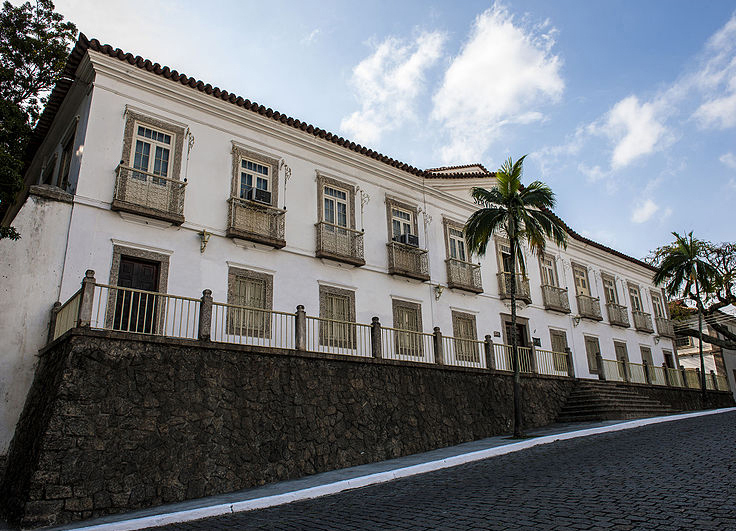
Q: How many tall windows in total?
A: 11